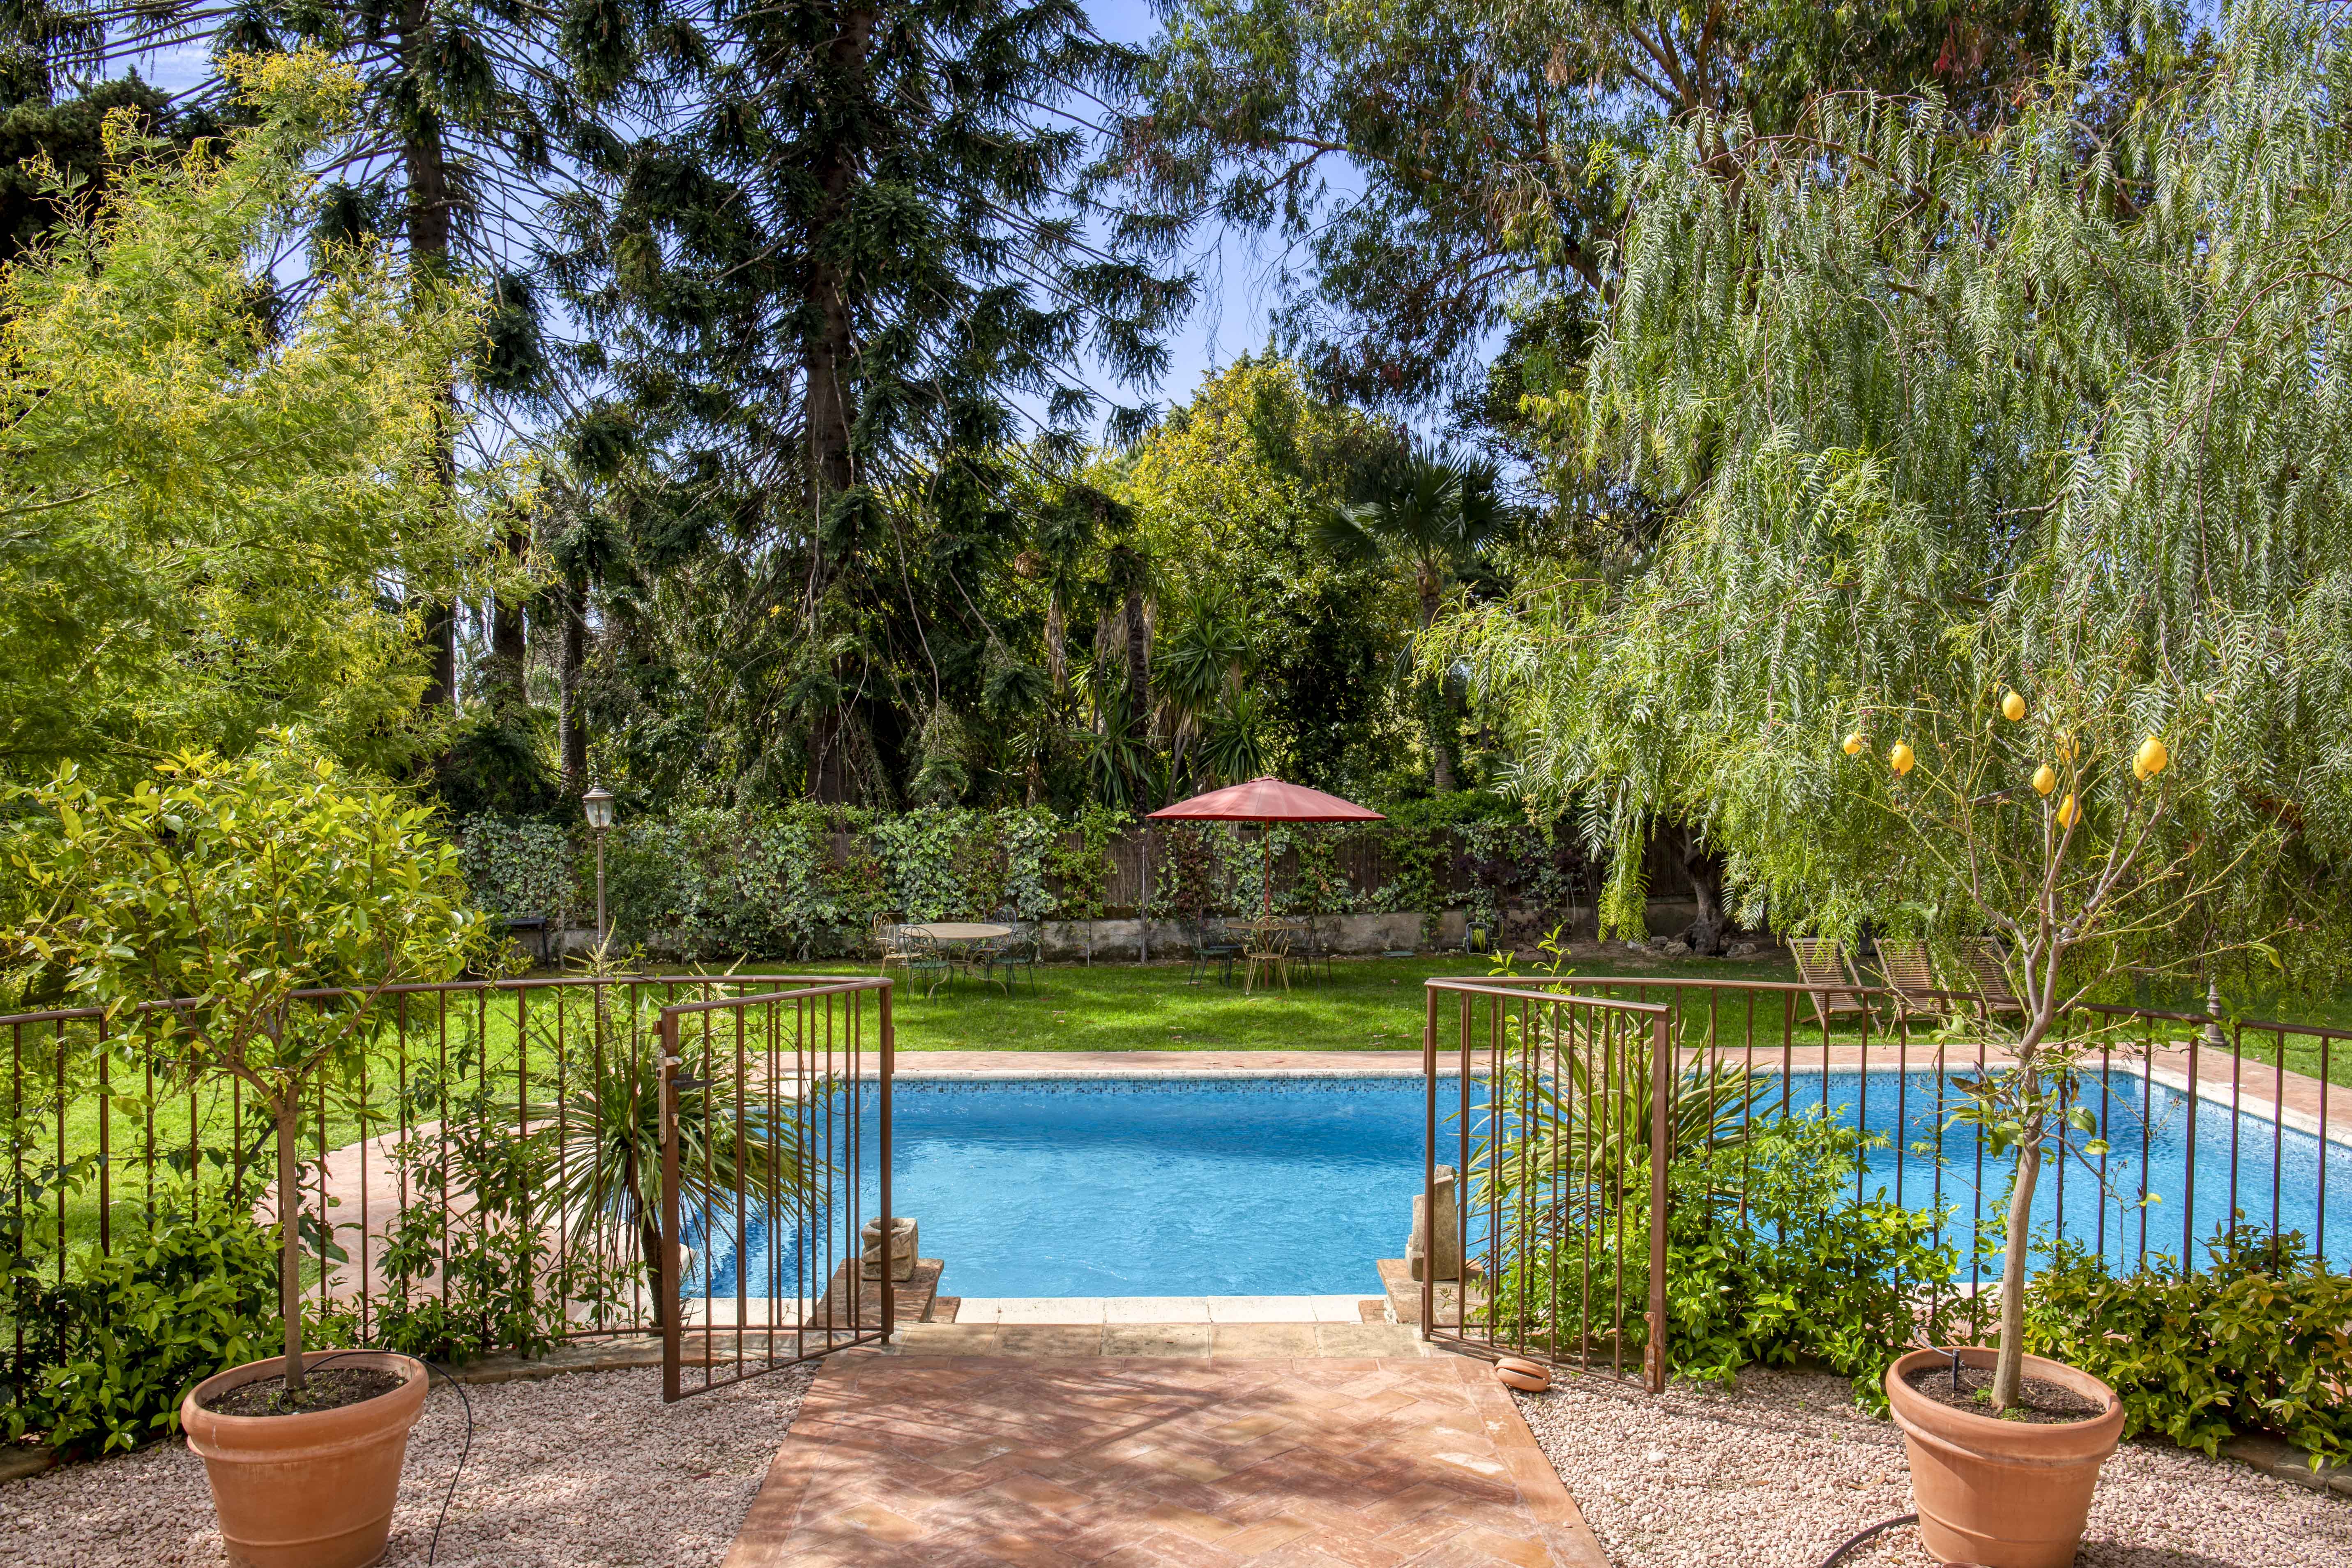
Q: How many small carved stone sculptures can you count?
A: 2